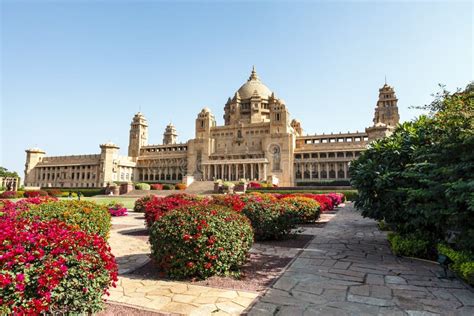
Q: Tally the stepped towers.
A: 3